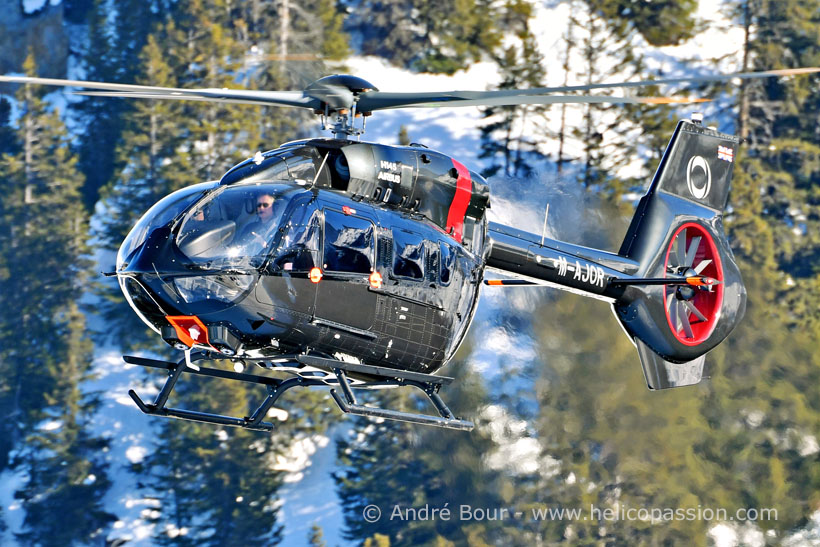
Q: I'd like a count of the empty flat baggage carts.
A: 0